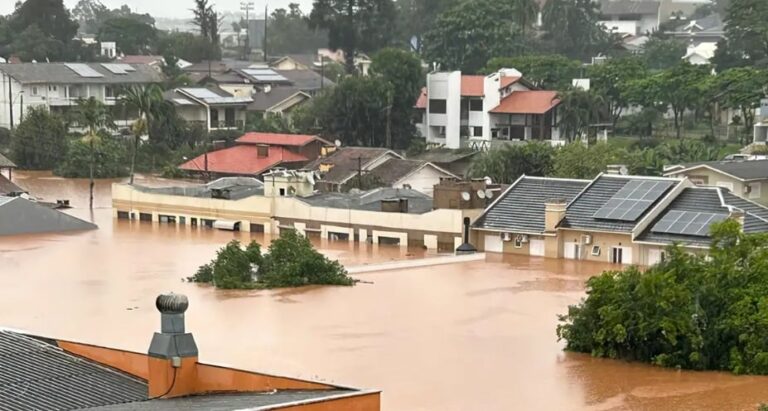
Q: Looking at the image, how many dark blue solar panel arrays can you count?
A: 2